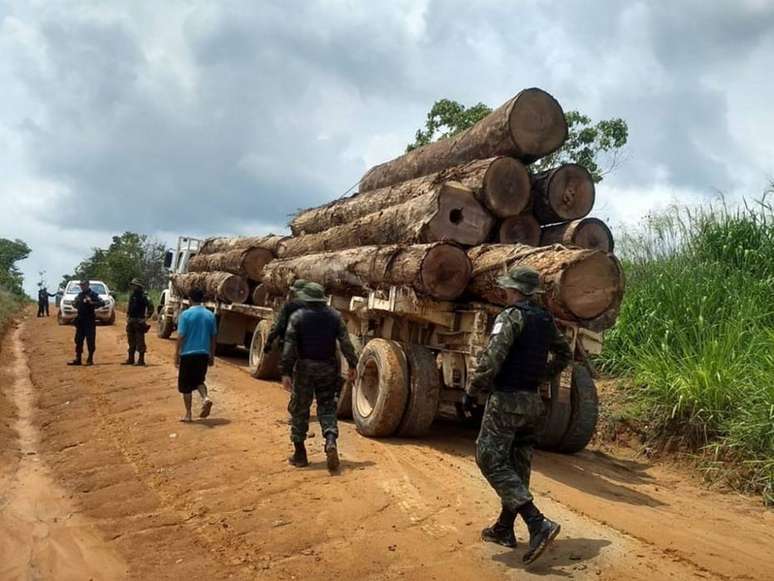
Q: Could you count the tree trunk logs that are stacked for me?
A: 12